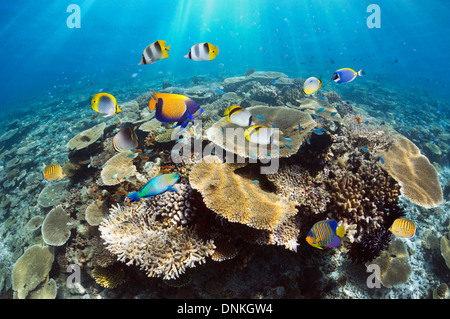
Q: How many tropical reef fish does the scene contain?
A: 13